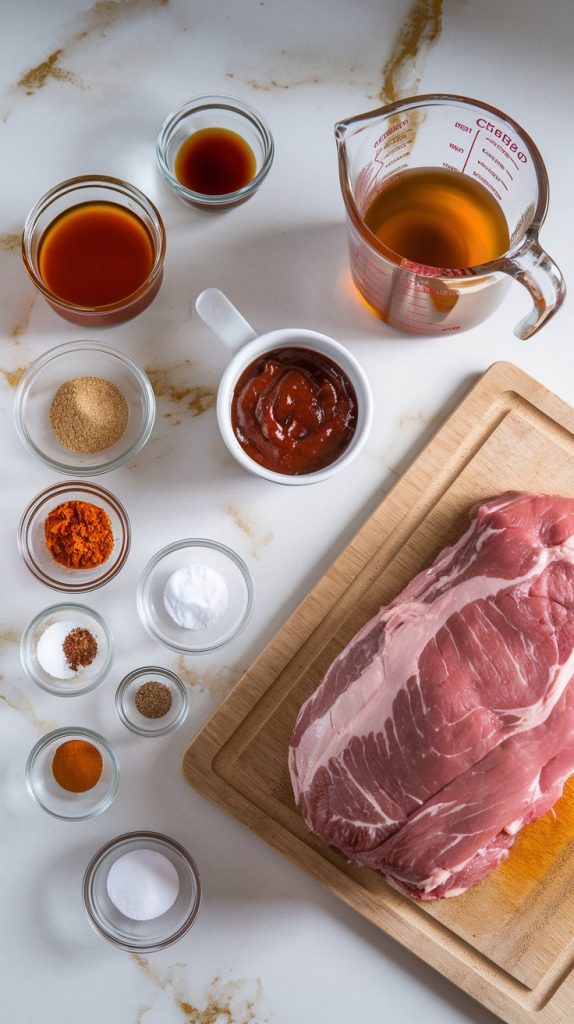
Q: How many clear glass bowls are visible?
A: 9